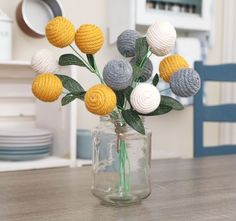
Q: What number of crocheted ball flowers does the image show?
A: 12